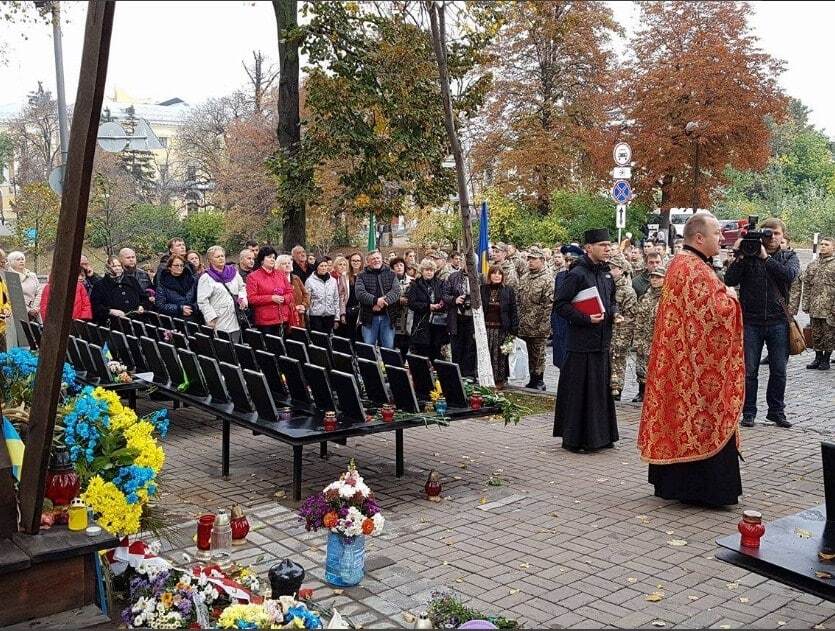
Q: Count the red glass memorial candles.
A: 8